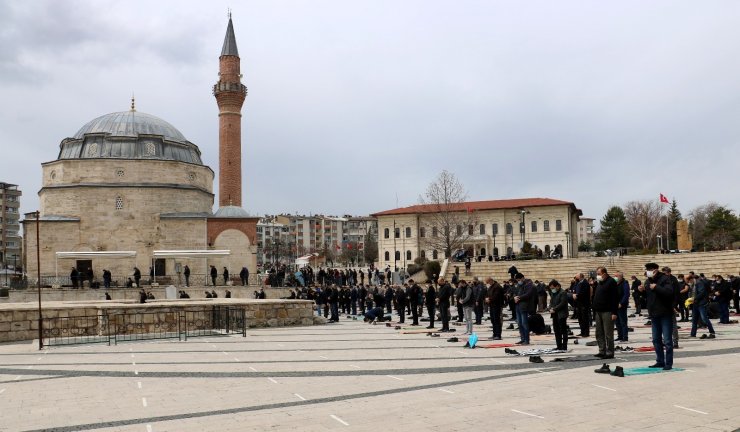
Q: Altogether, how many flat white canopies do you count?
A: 2